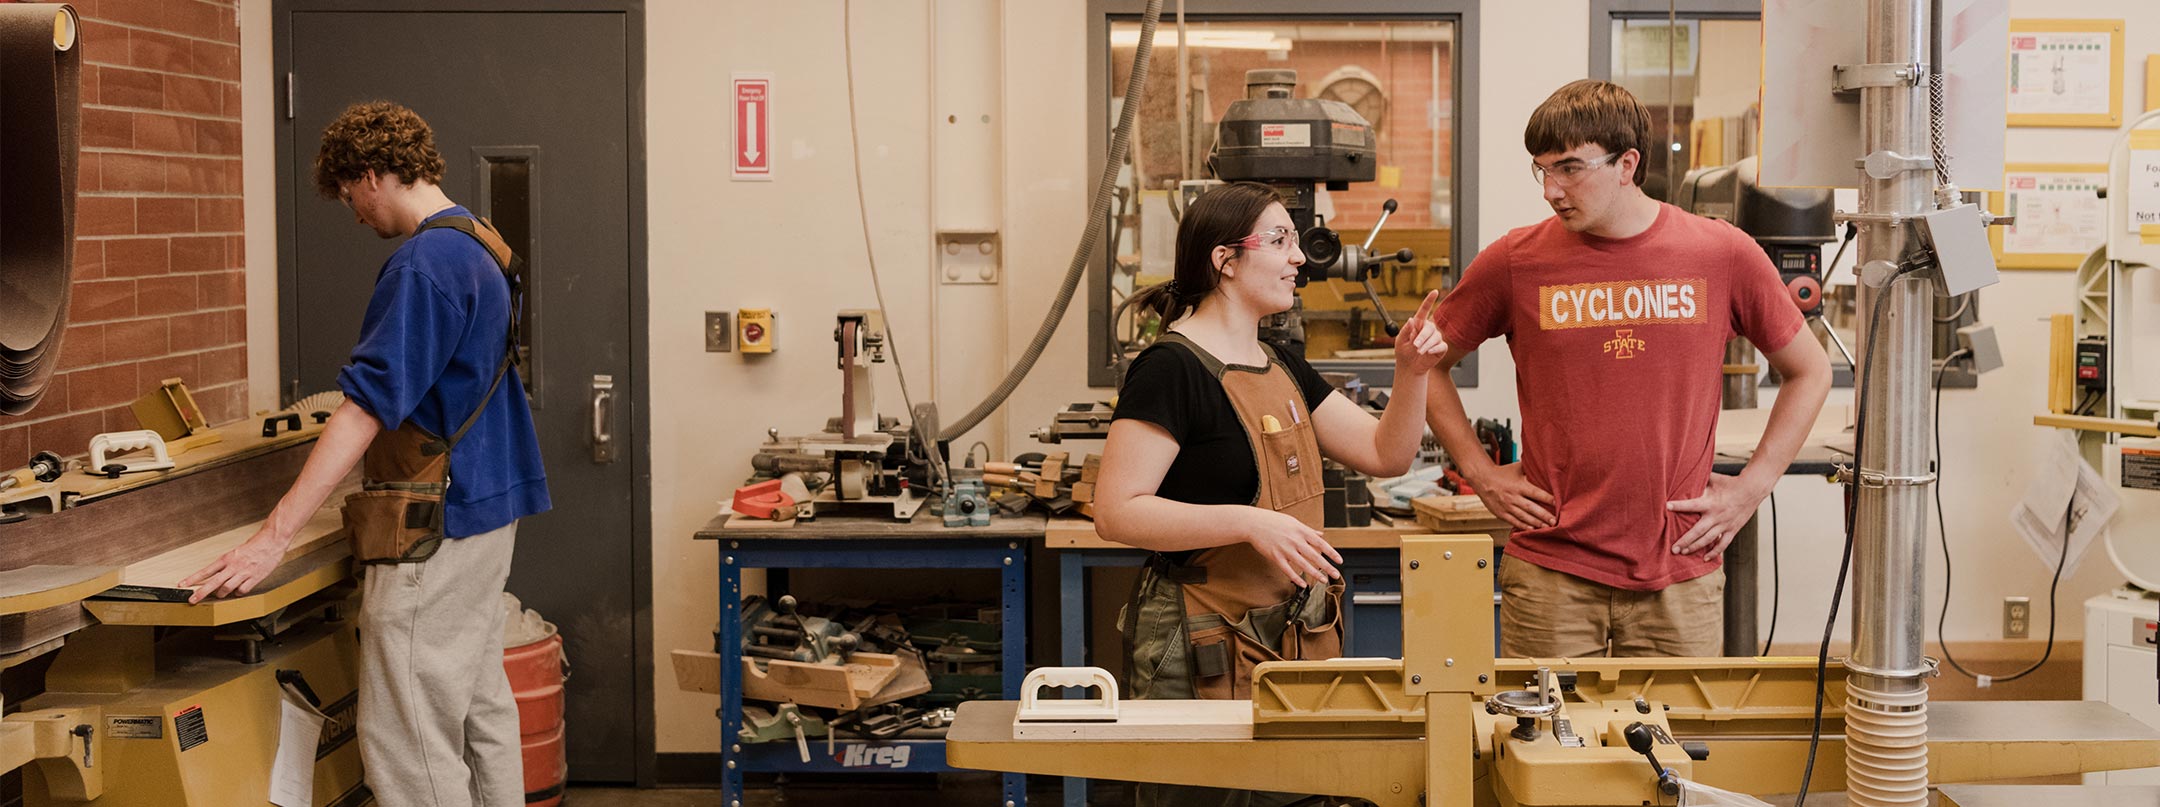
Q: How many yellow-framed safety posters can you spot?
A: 2